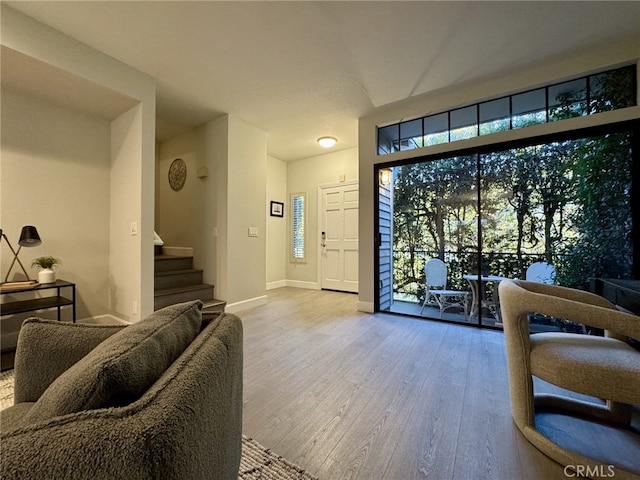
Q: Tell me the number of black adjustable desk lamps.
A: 1